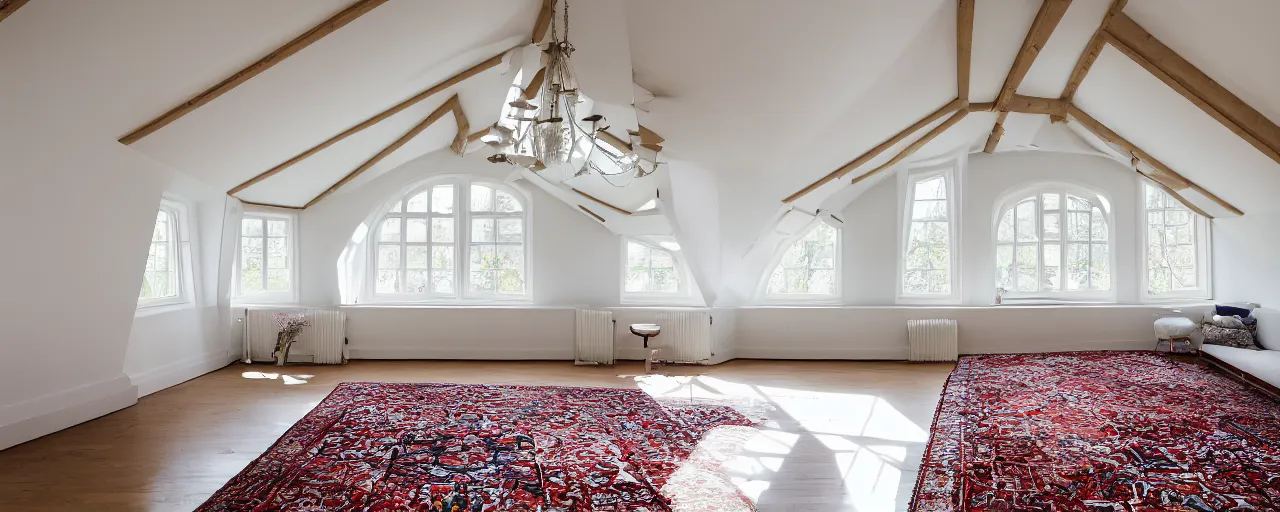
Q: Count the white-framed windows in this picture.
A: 8